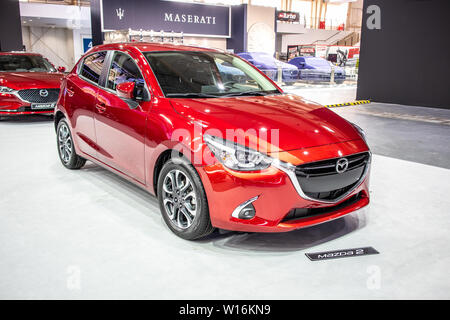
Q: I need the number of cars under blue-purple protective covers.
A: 2